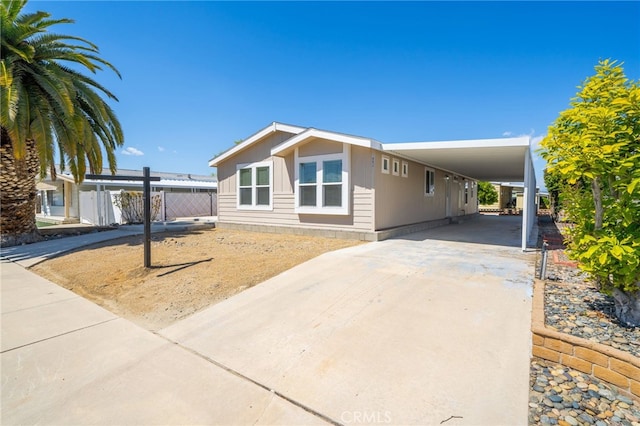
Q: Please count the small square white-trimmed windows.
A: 3